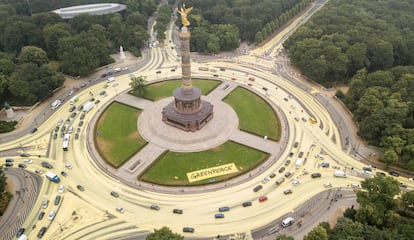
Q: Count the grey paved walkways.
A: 4